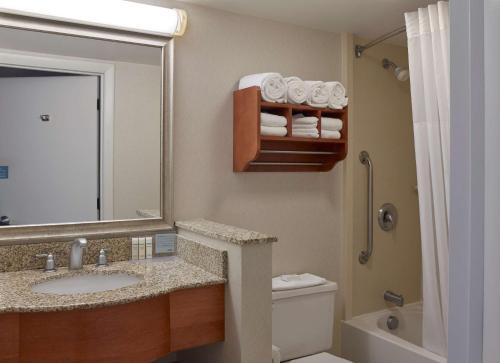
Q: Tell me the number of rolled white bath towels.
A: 4